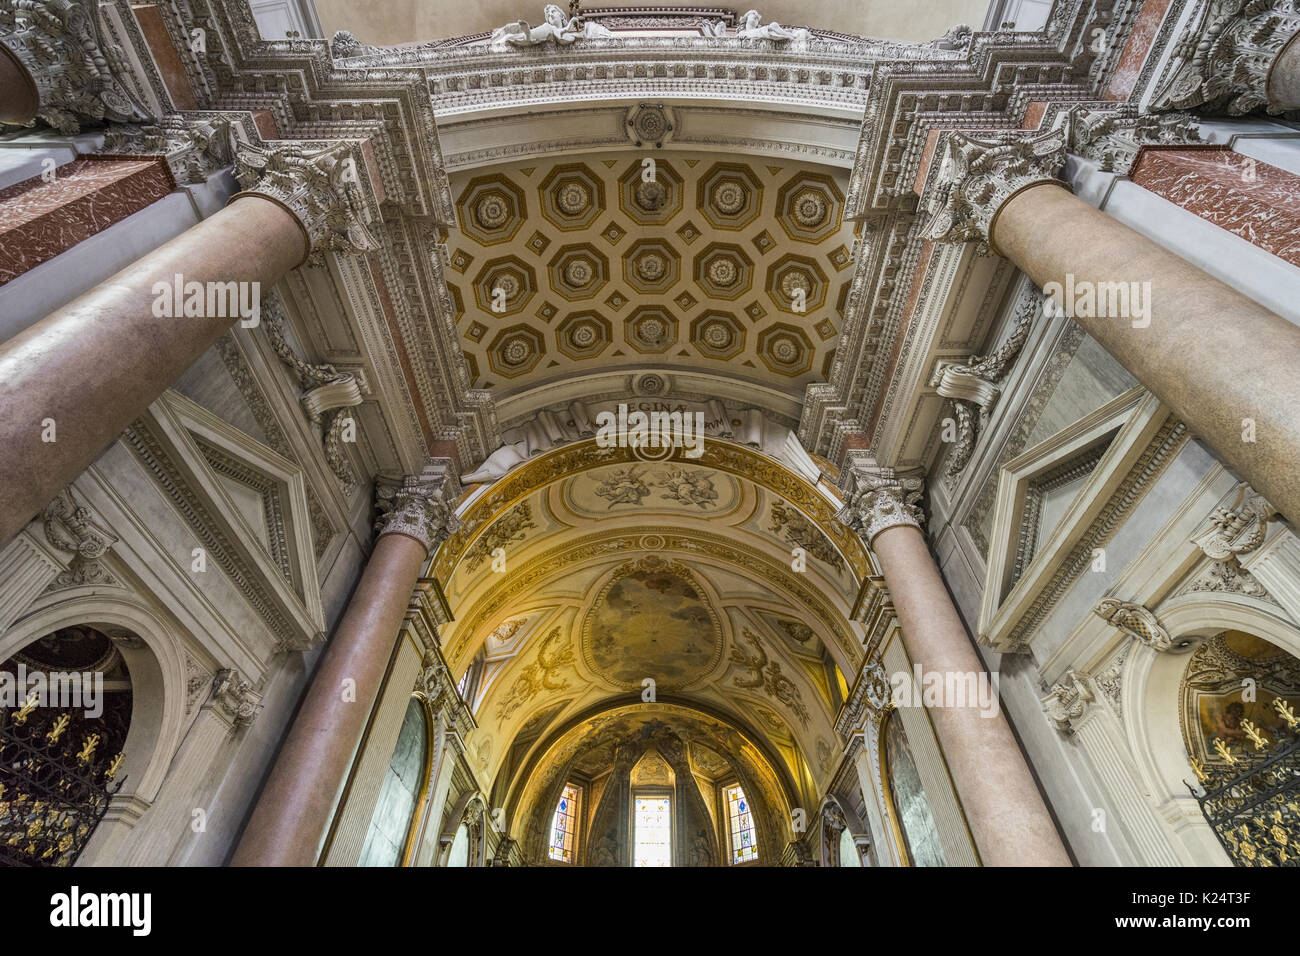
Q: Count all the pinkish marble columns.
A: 4